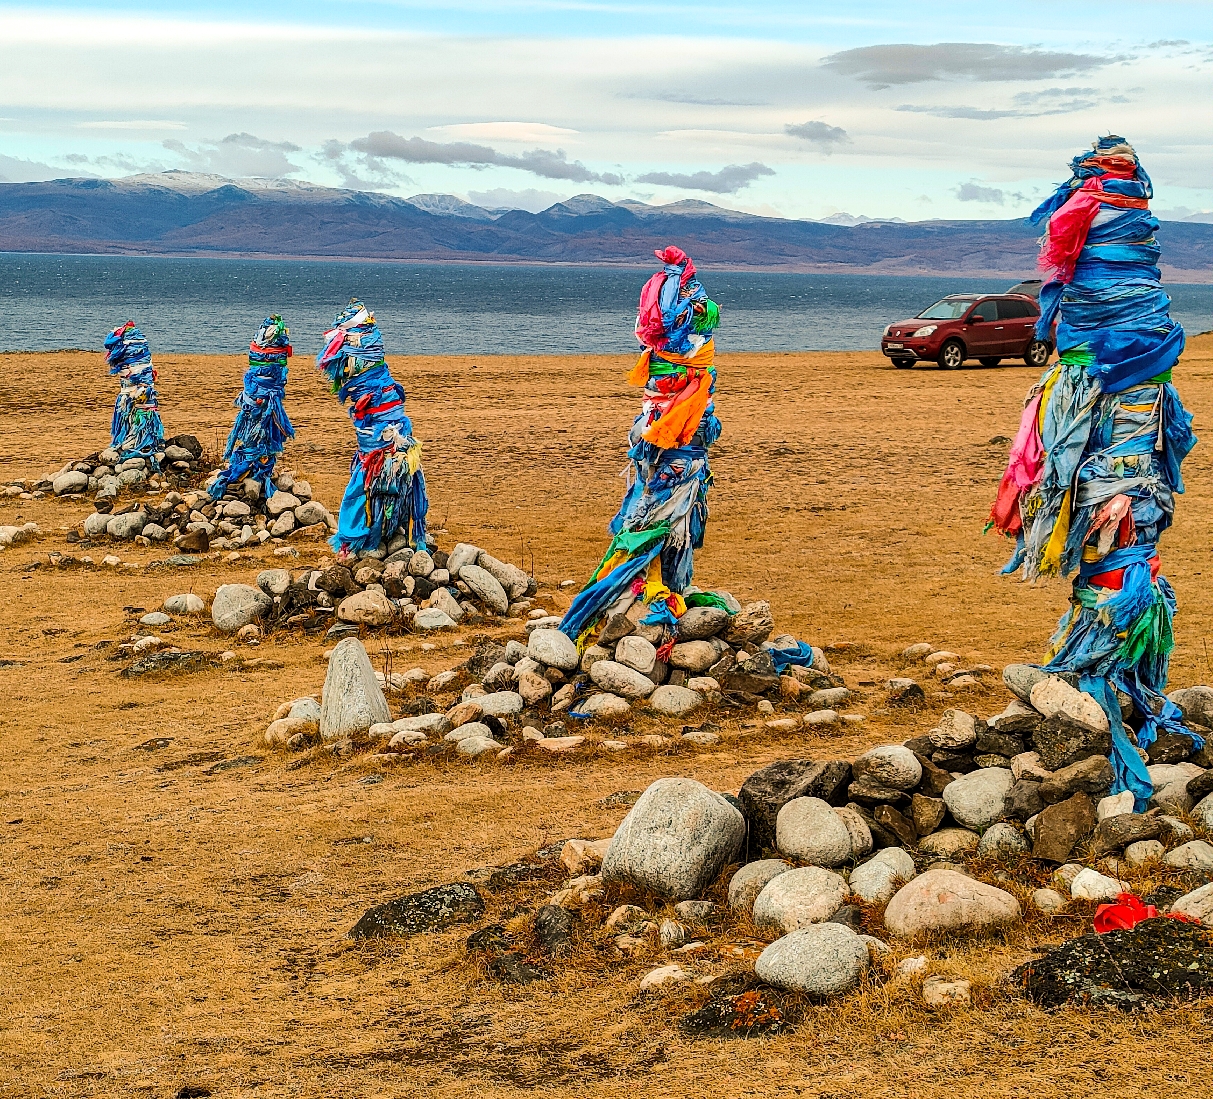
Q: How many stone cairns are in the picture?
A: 5